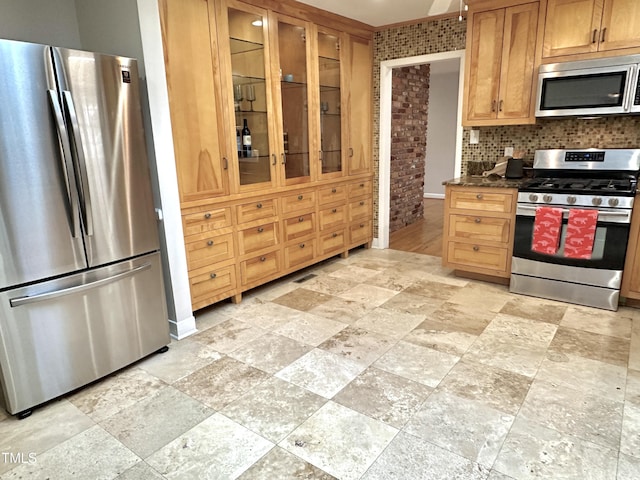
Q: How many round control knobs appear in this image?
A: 5